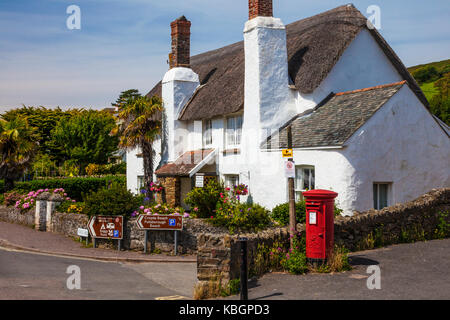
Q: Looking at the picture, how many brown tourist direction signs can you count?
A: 2